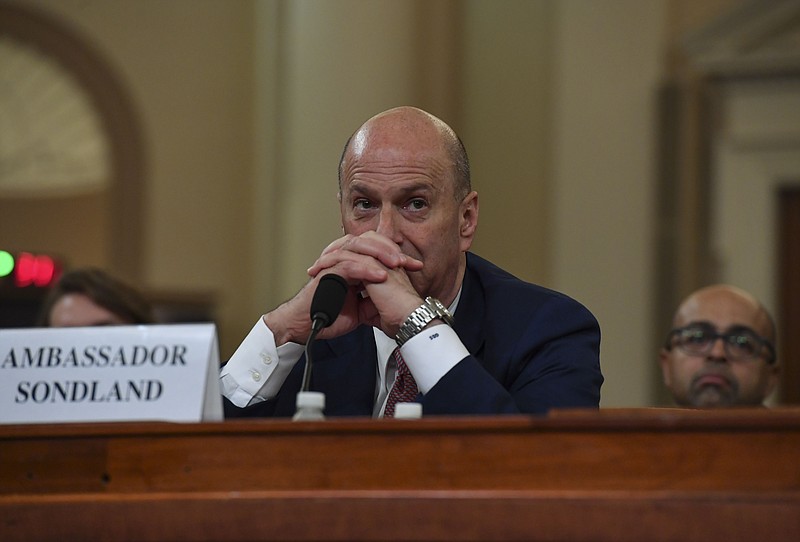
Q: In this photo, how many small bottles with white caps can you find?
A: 2